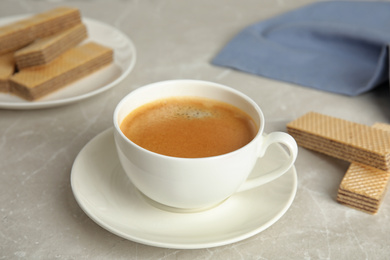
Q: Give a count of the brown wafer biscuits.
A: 6